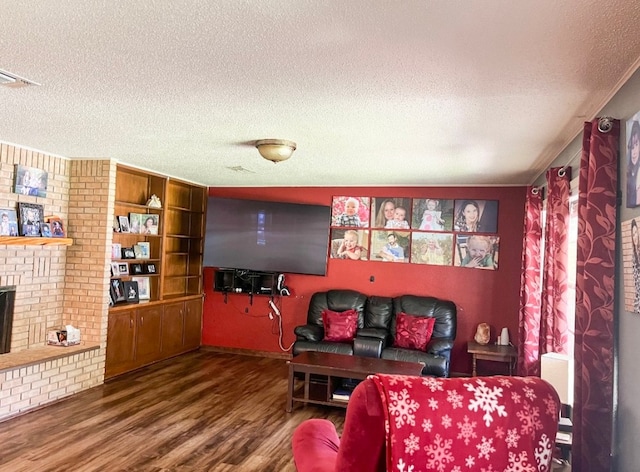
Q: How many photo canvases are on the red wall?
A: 8